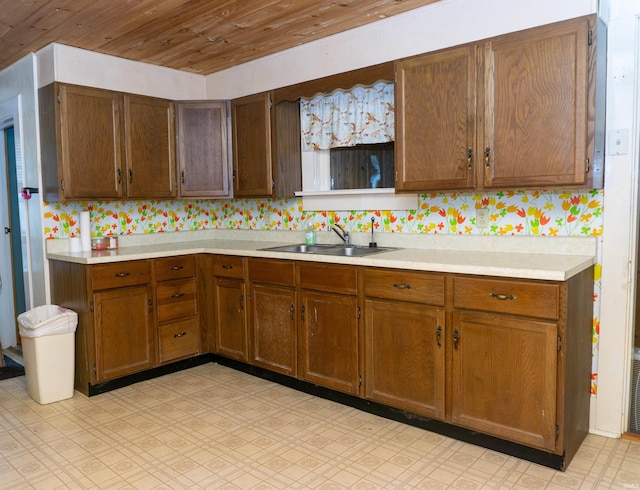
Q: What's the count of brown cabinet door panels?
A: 12